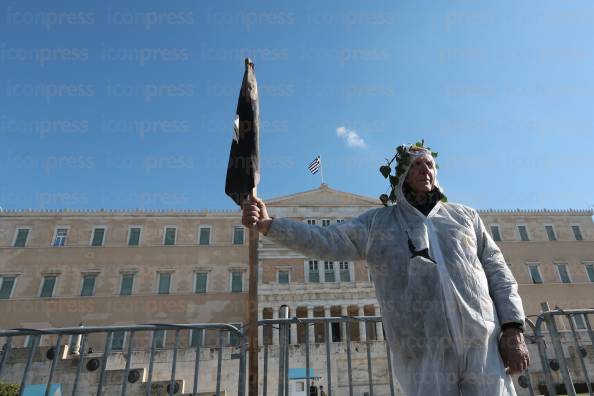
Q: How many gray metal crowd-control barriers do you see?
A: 3